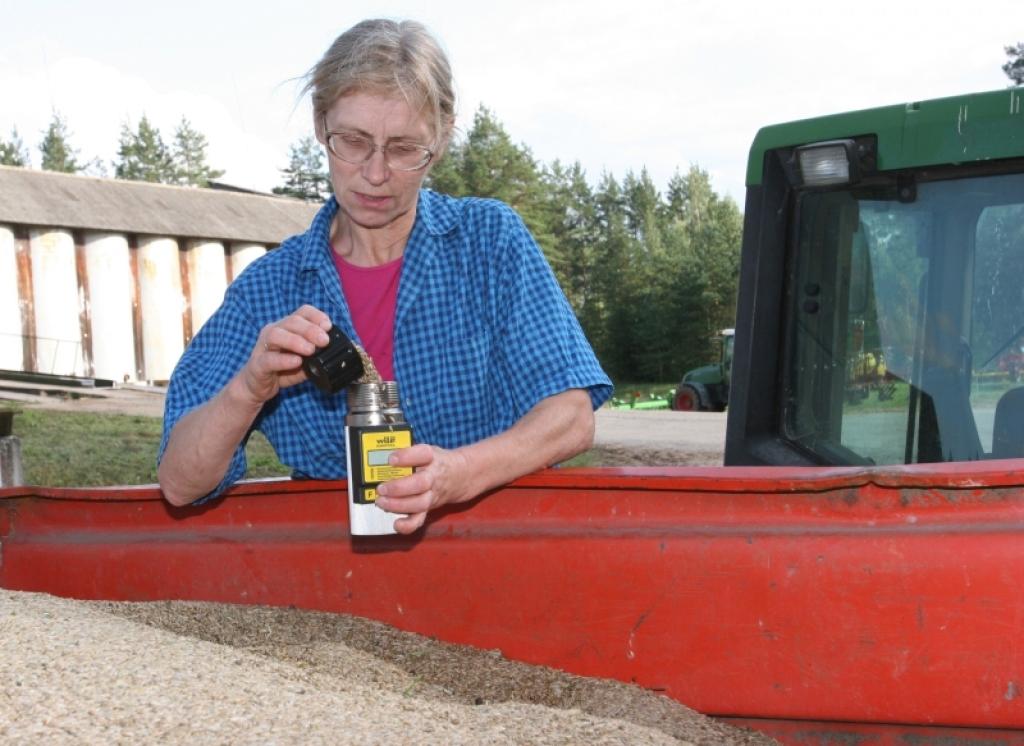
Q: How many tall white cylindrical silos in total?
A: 6